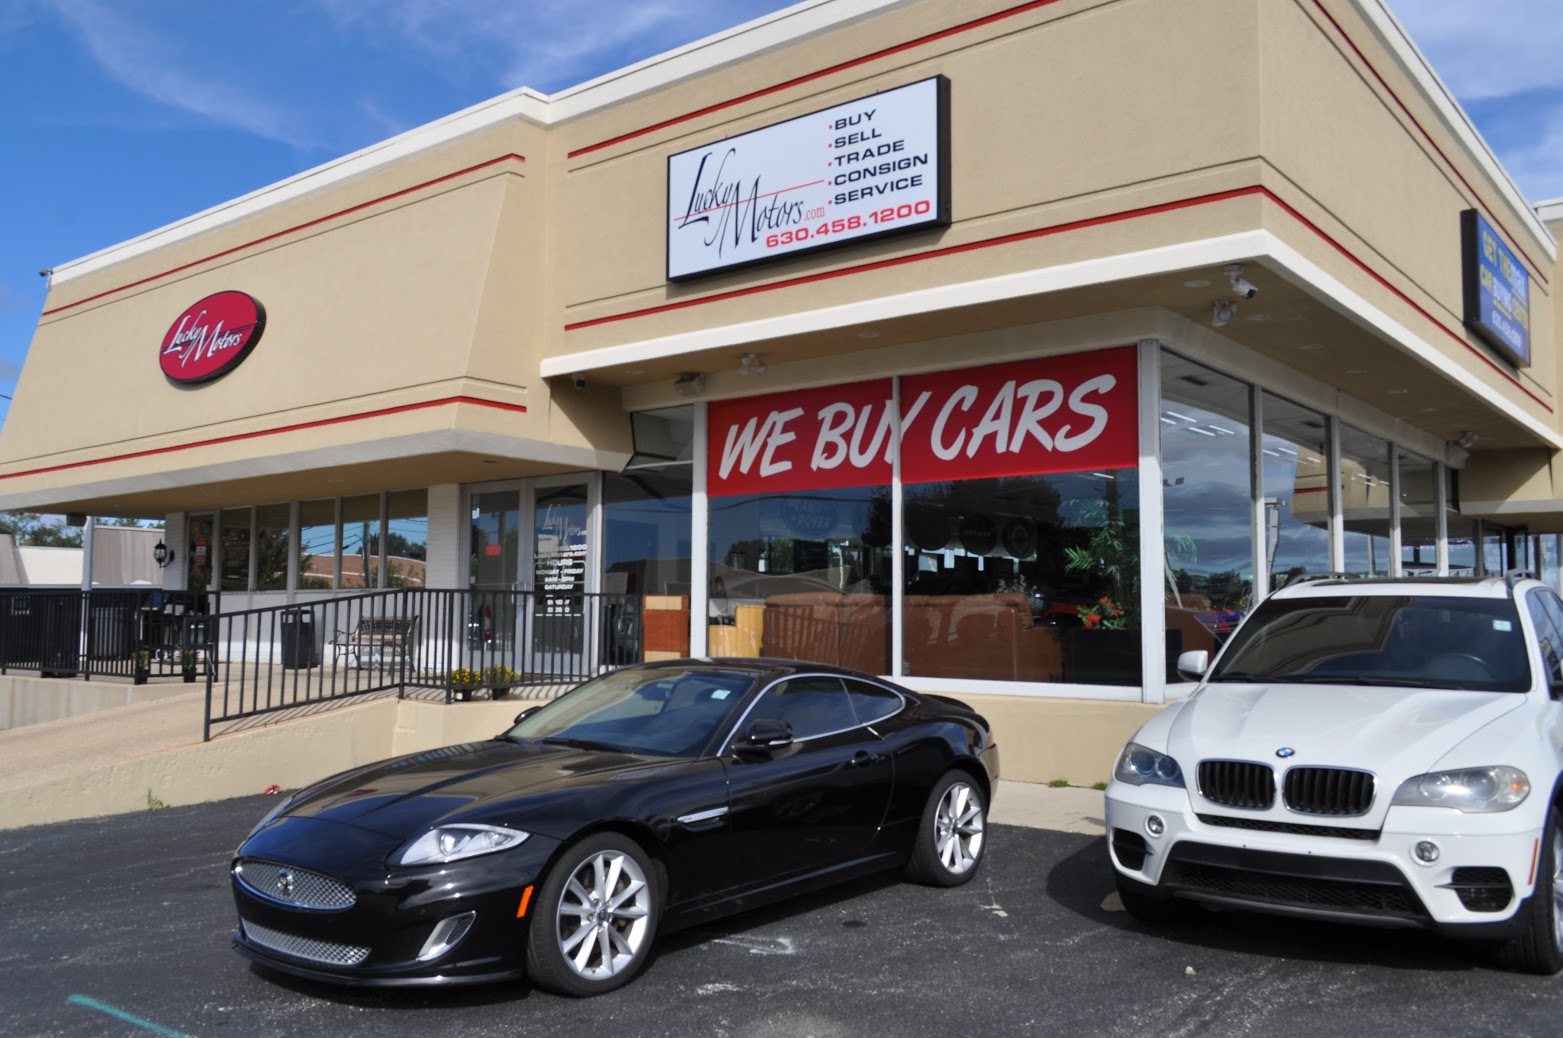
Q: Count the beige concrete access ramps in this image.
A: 1